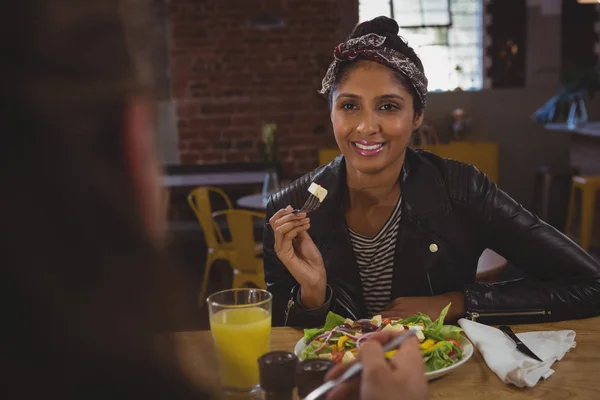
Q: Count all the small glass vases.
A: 2